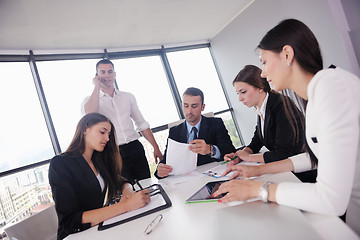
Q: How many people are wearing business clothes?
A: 5